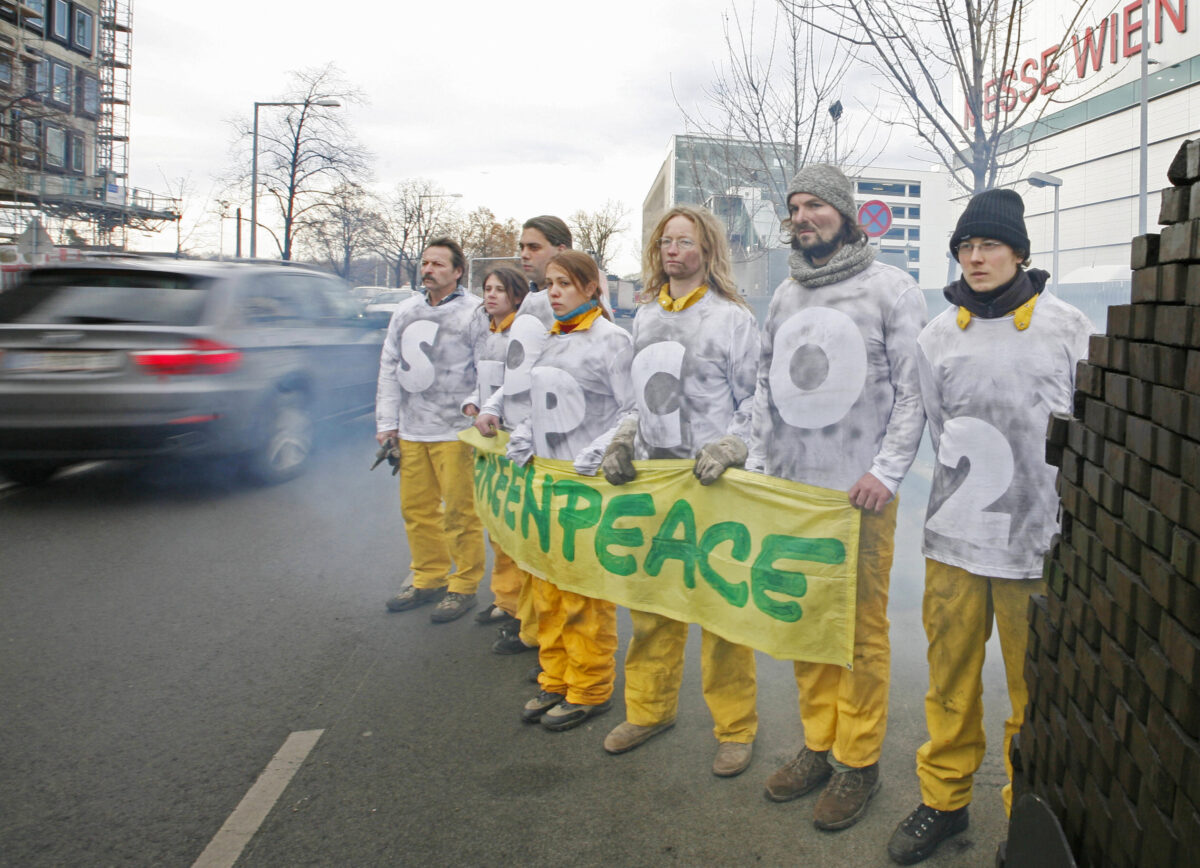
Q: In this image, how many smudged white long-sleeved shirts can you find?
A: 7